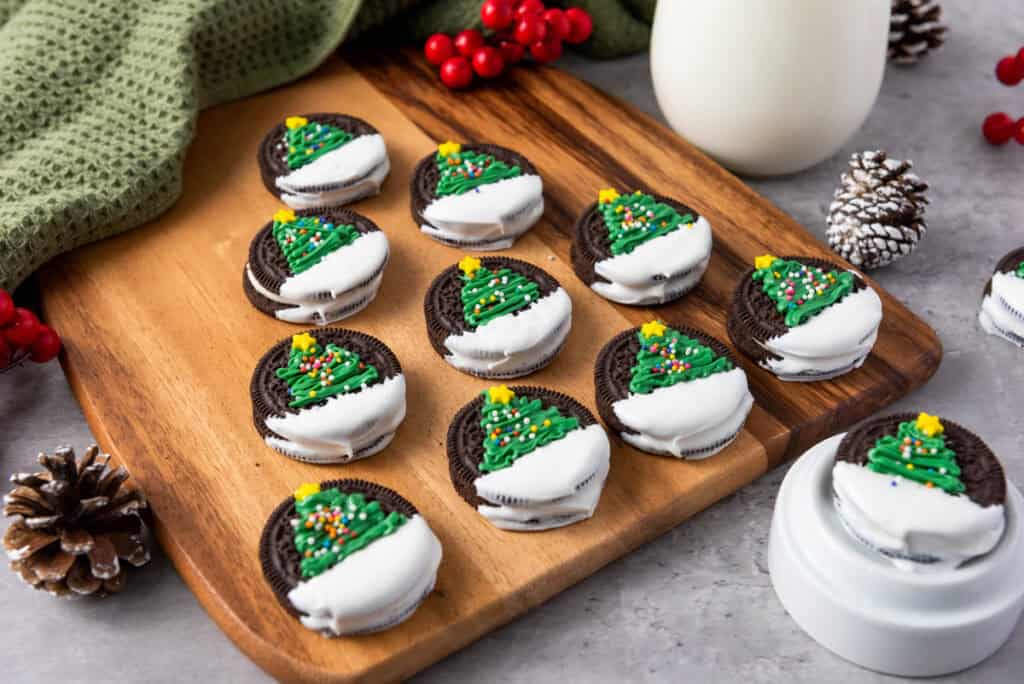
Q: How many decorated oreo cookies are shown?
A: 12